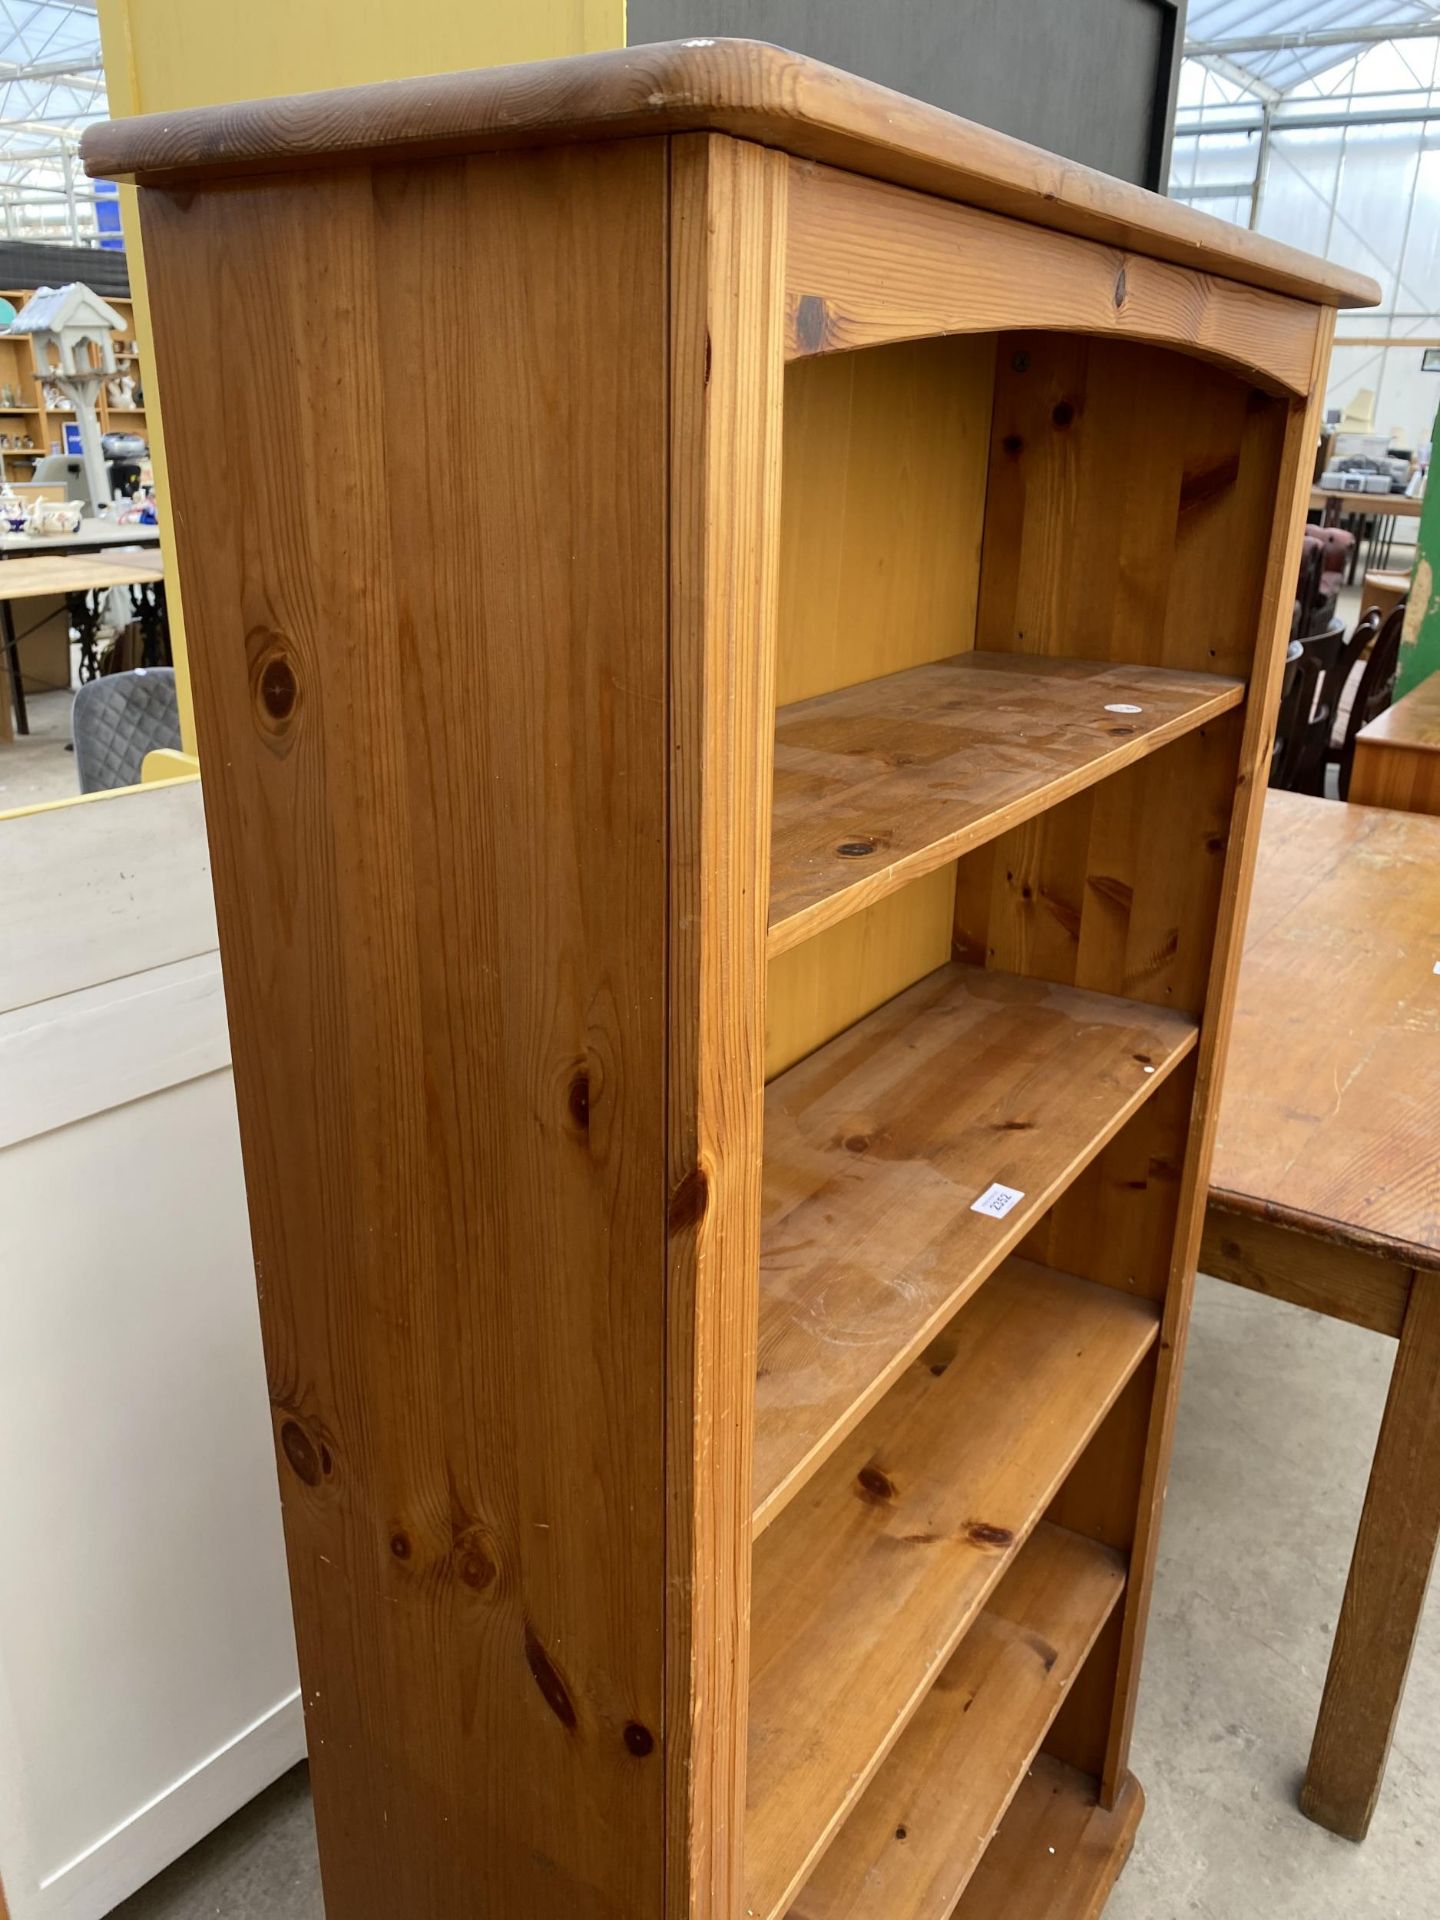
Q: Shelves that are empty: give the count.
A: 5